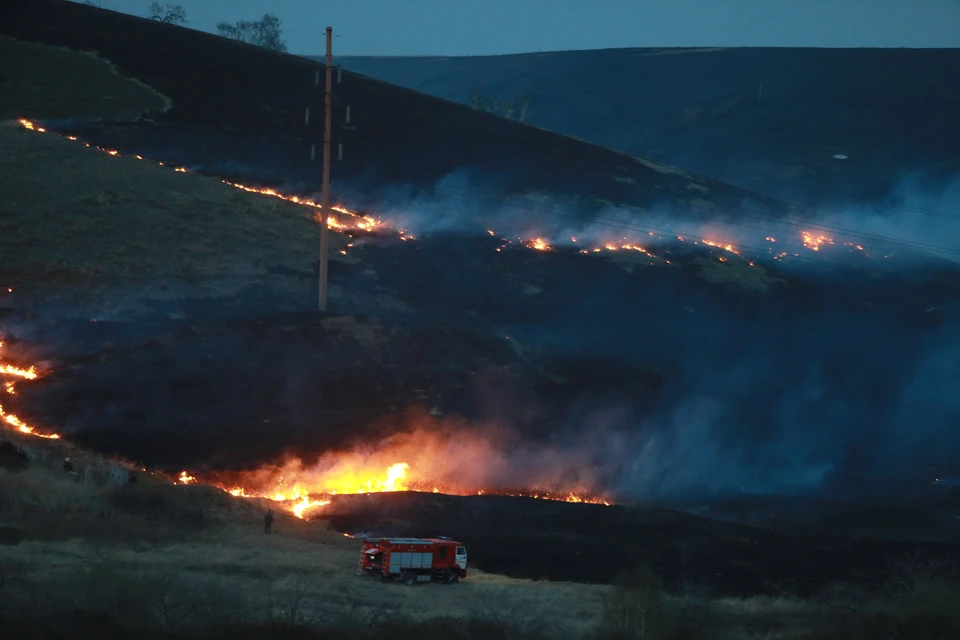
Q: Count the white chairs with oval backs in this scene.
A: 0